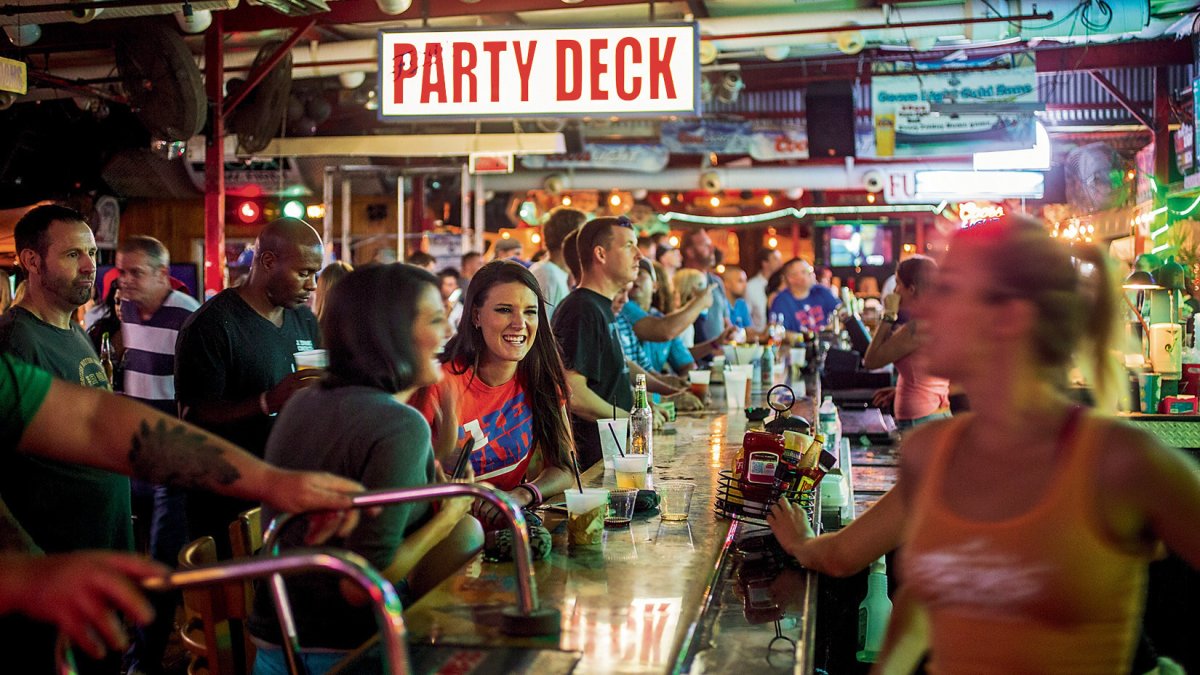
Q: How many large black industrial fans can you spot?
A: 2